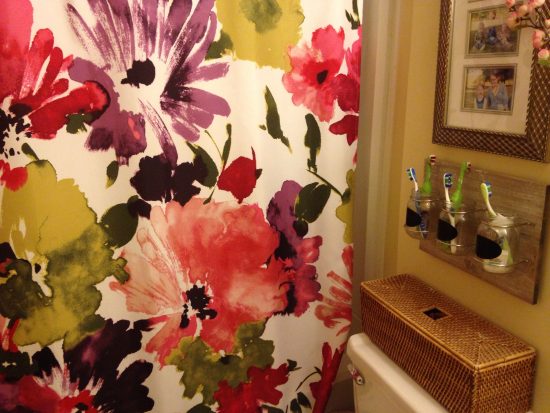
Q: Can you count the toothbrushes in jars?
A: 5